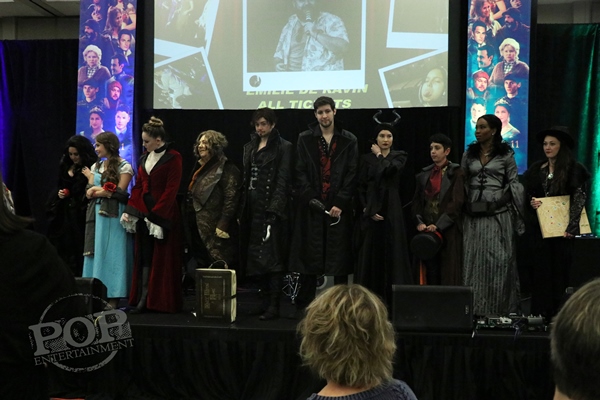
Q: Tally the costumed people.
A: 10